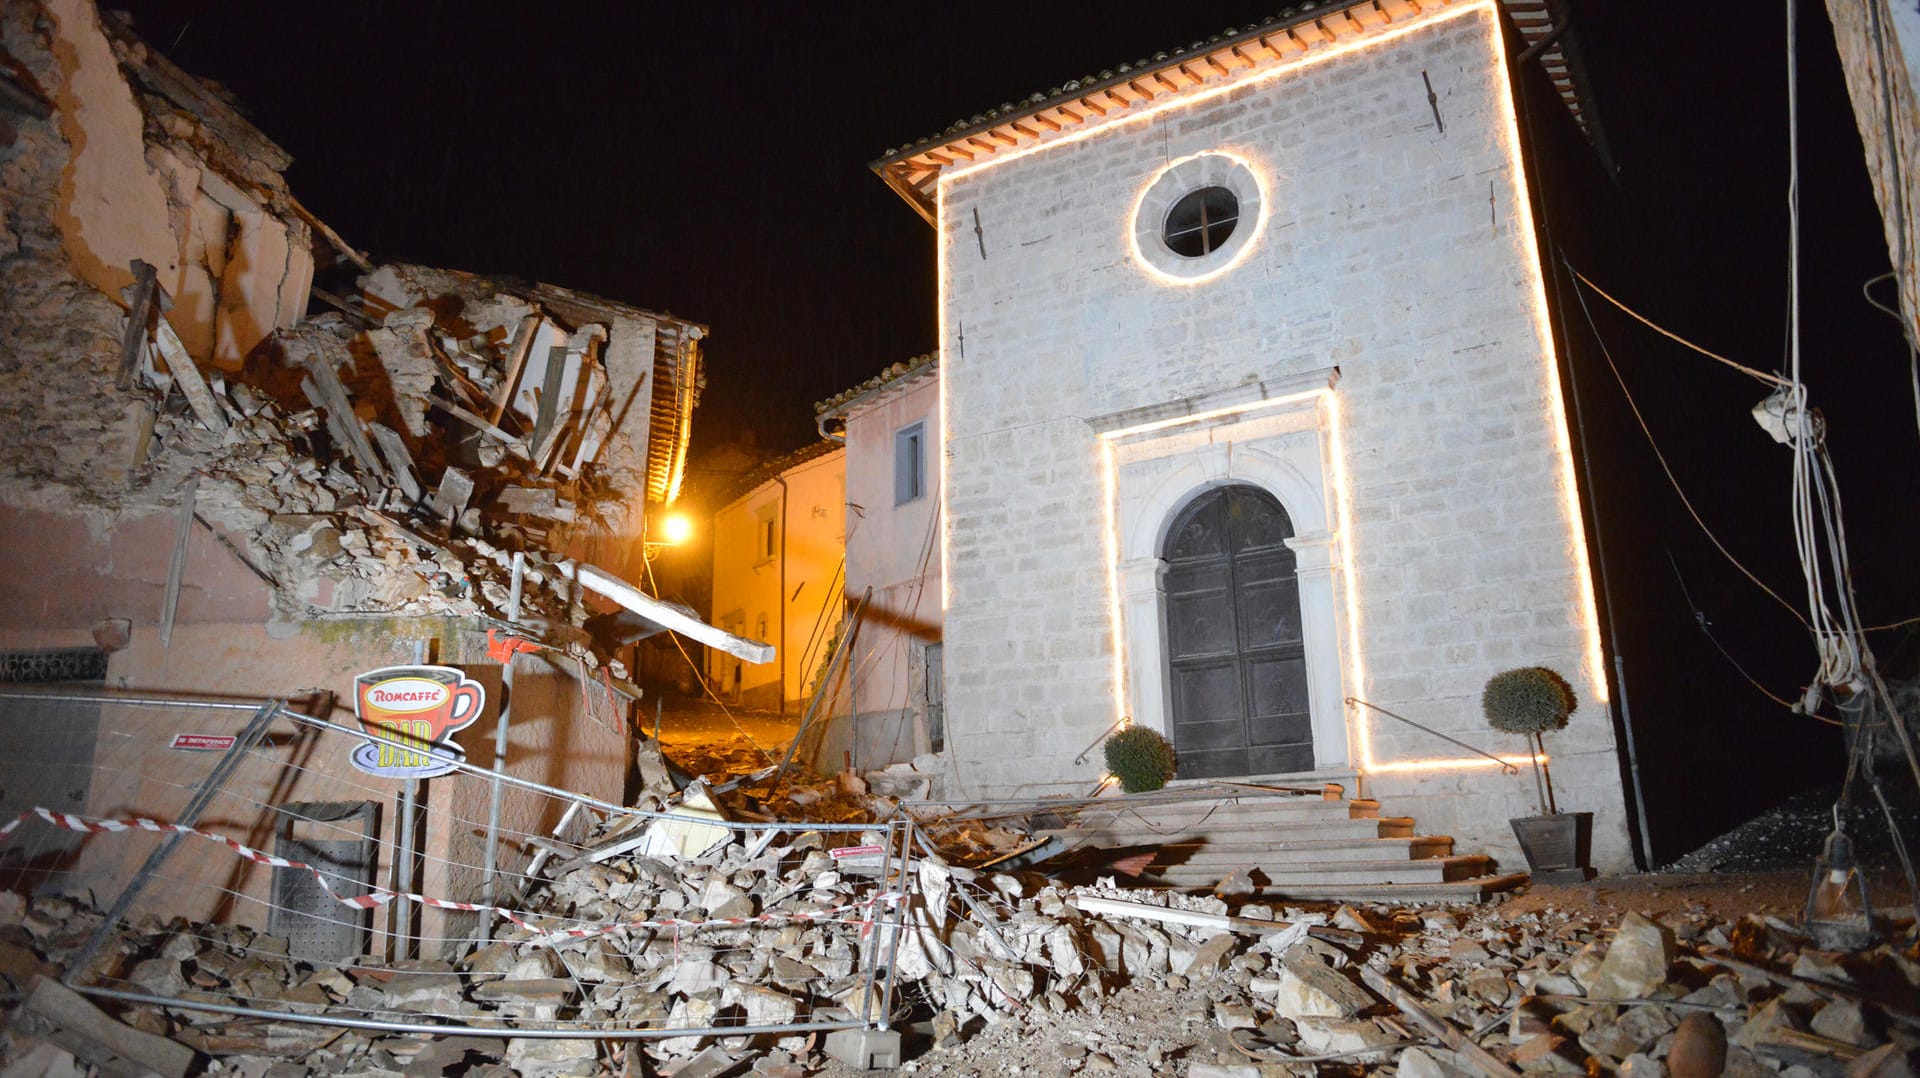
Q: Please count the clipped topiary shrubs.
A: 2